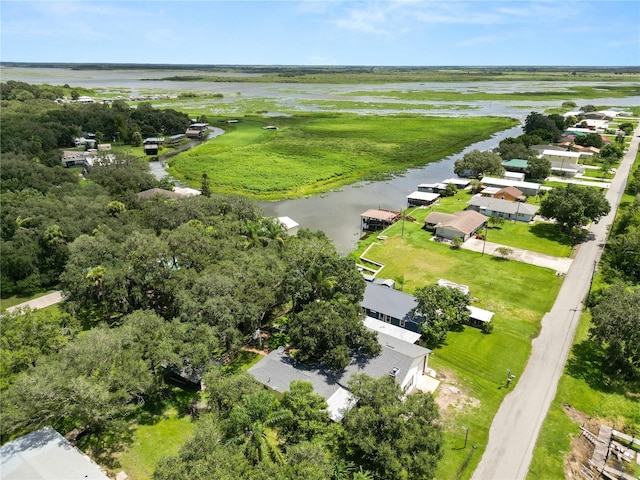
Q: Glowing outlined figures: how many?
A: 0